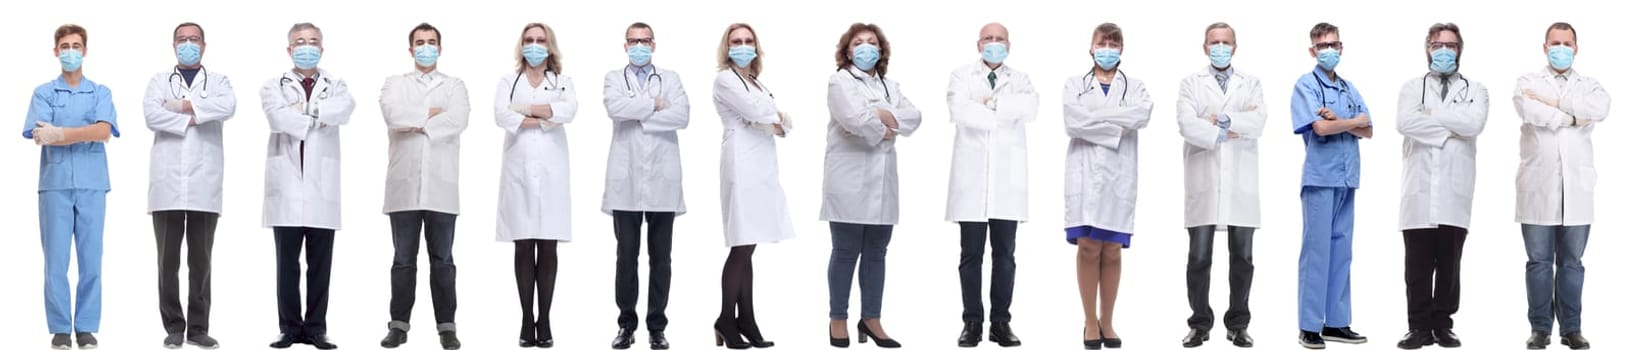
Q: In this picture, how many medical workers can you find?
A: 14